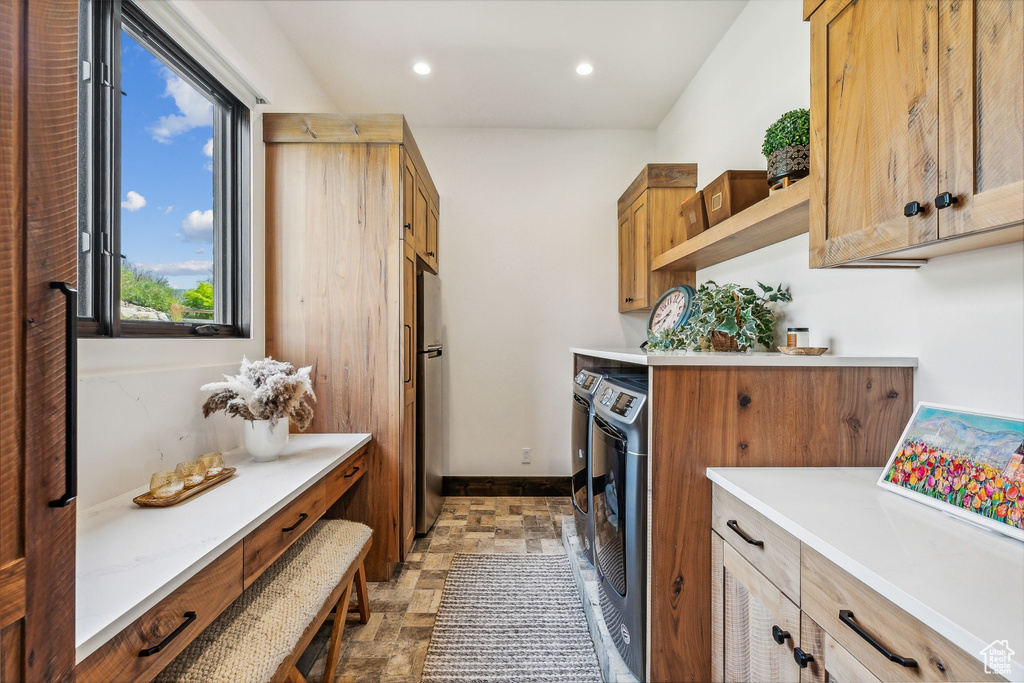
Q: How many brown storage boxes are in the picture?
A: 2